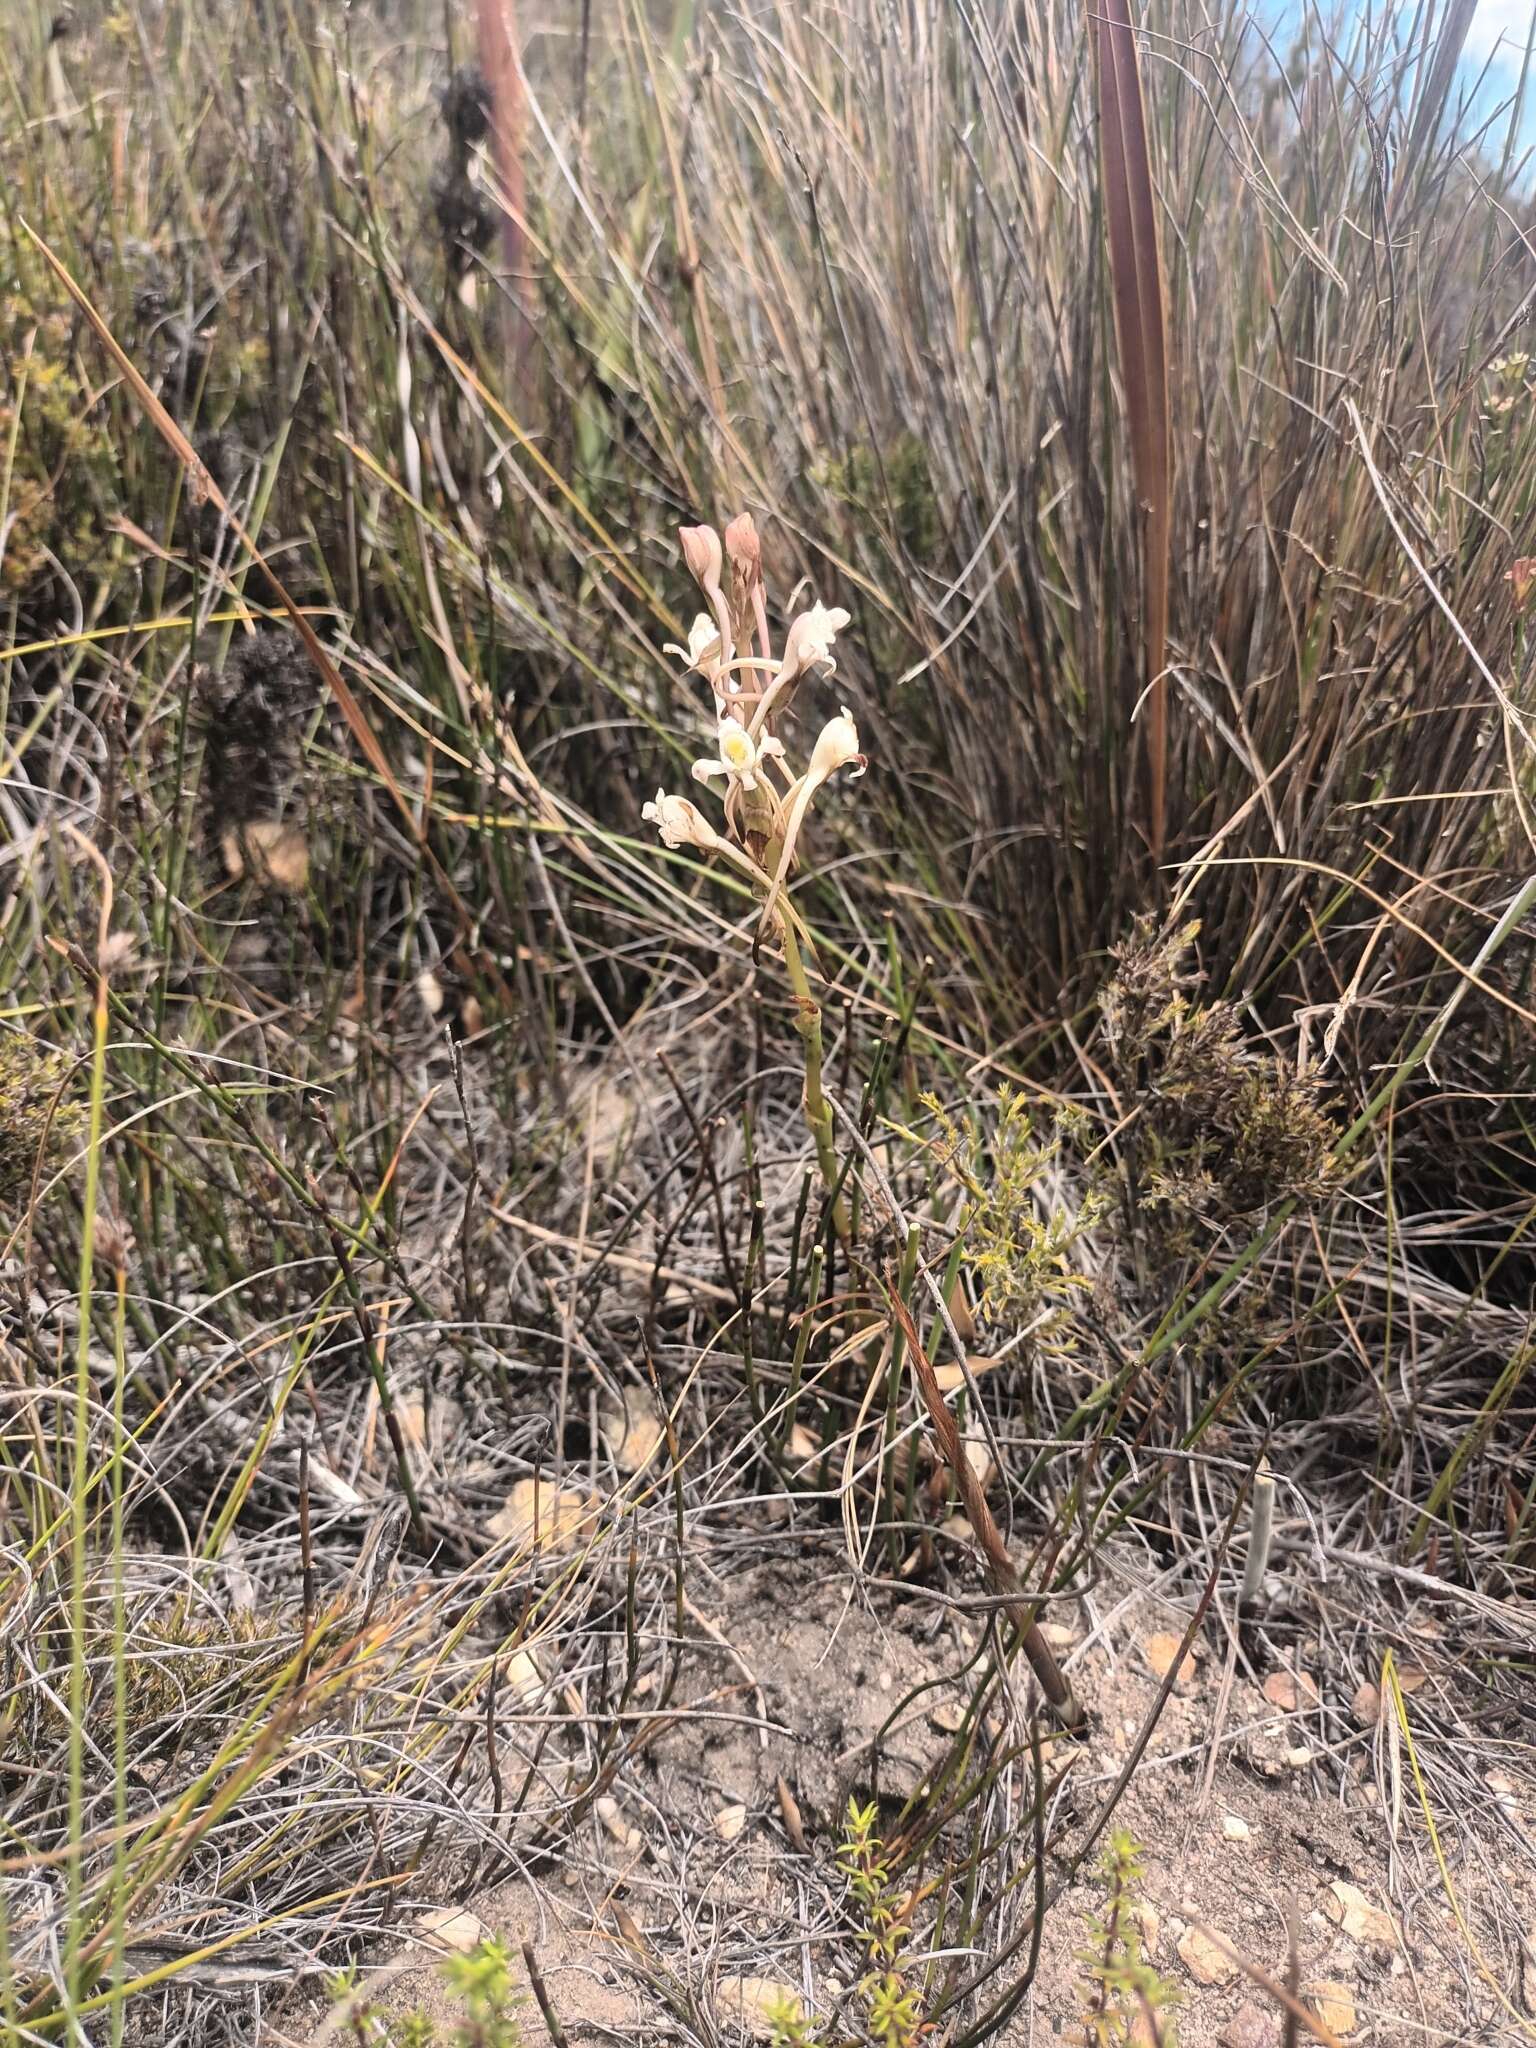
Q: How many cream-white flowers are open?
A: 5